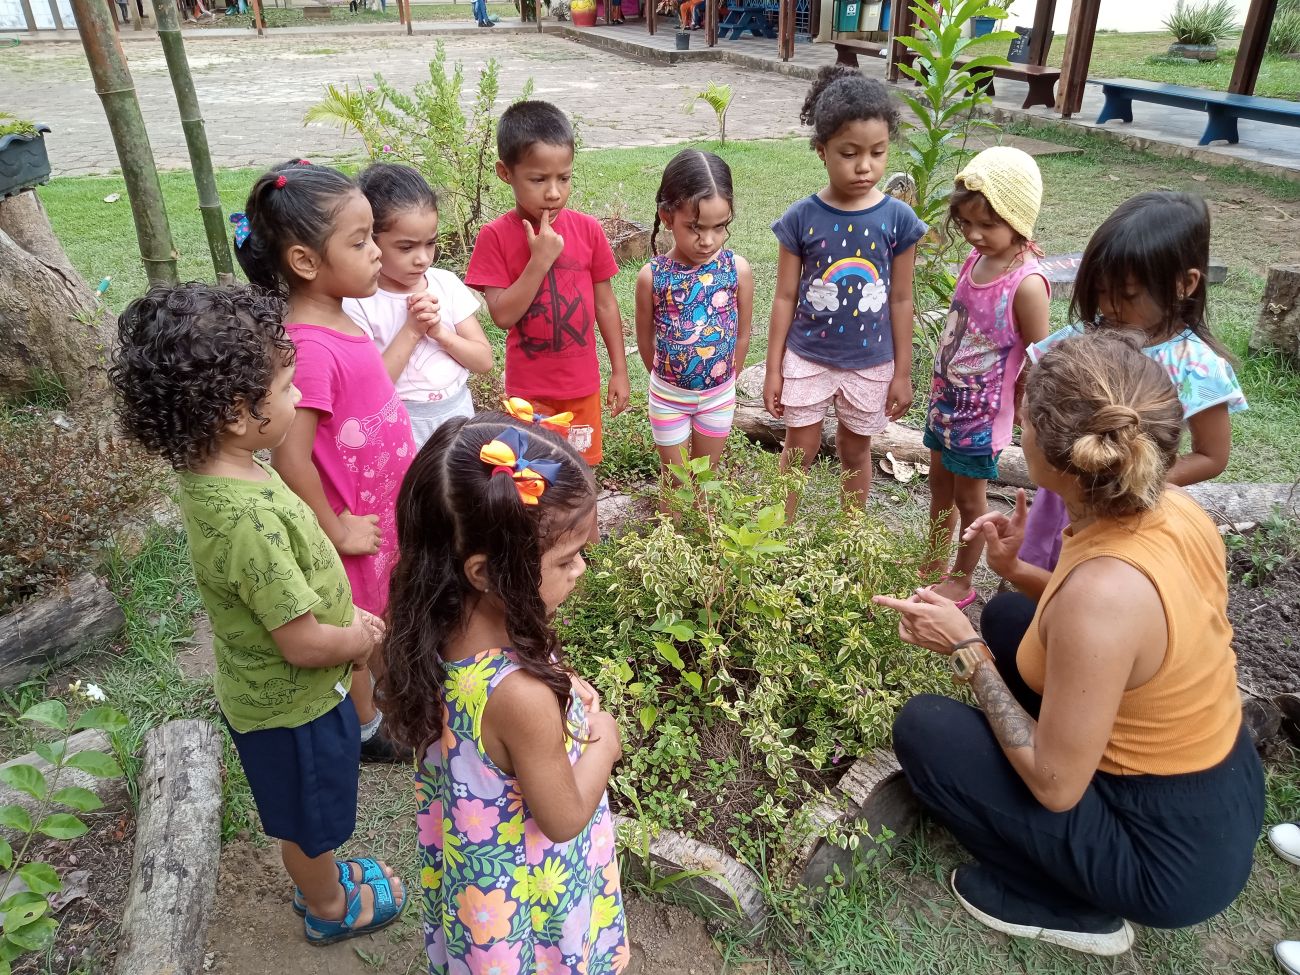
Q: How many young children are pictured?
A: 9